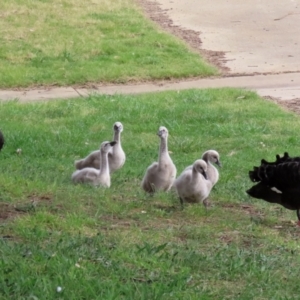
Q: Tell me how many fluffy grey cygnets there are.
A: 5